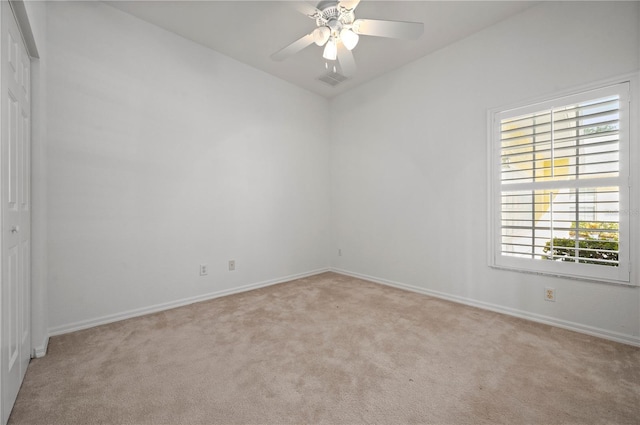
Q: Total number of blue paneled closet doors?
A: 0